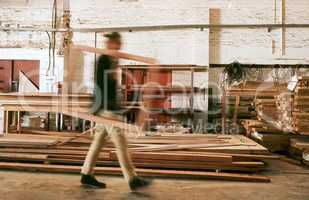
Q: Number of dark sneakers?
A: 2